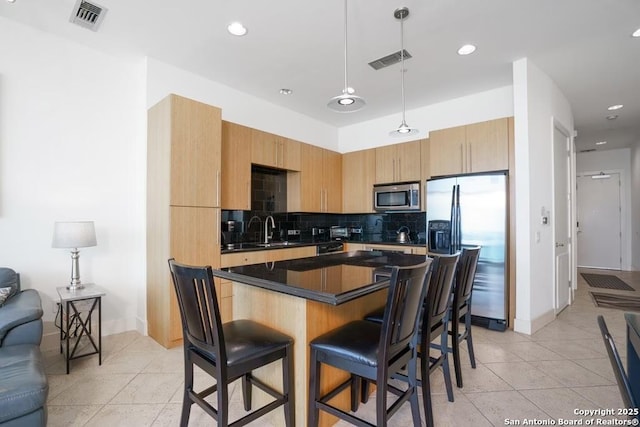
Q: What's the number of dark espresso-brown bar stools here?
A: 4